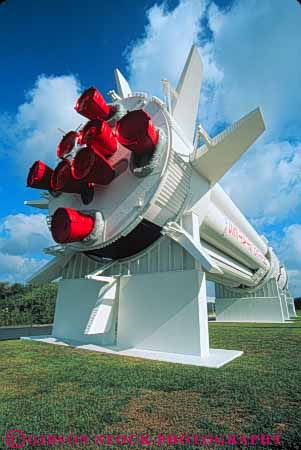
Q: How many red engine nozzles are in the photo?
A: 8